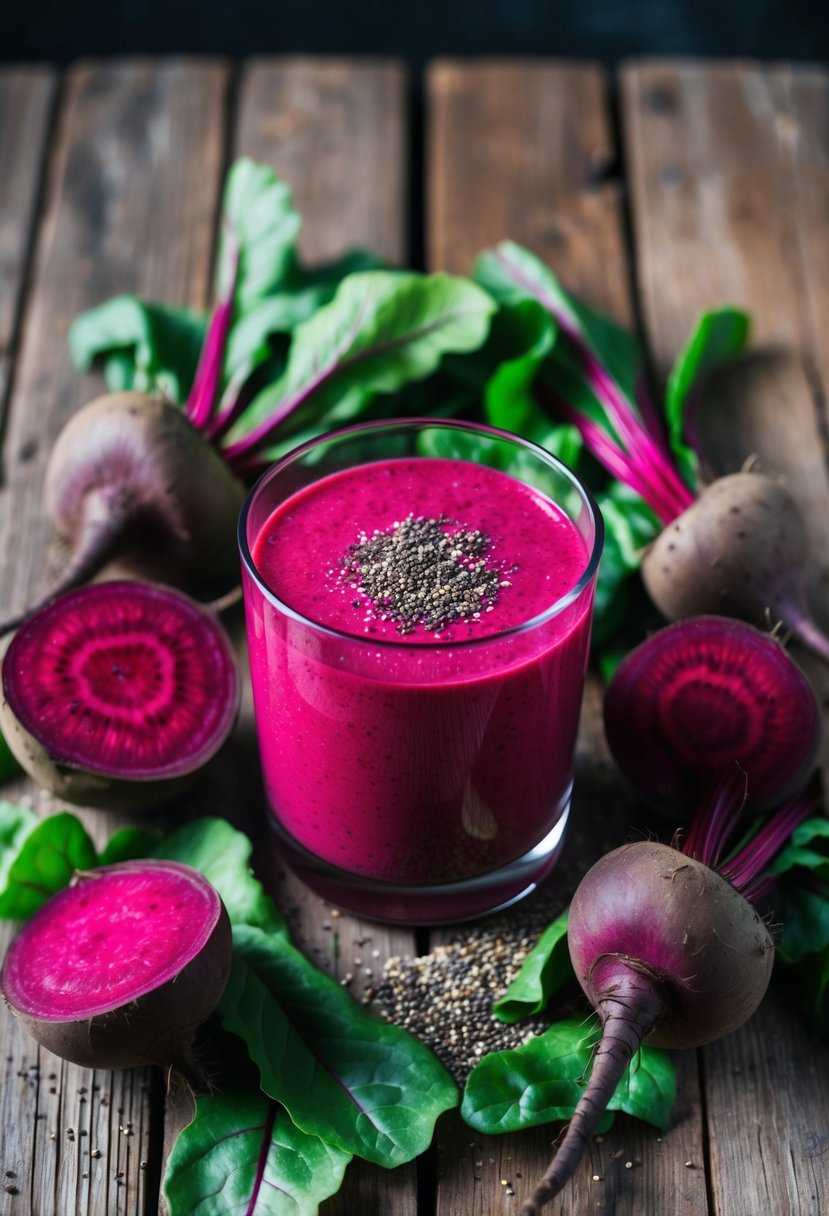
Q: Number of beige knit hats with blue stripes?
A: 0